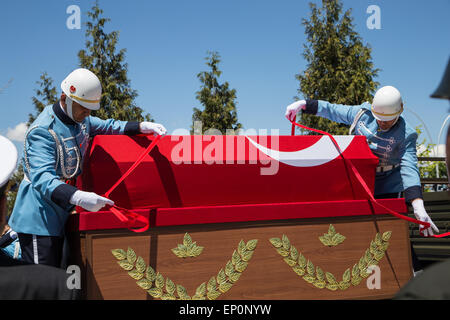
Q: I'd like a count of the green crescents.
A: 0